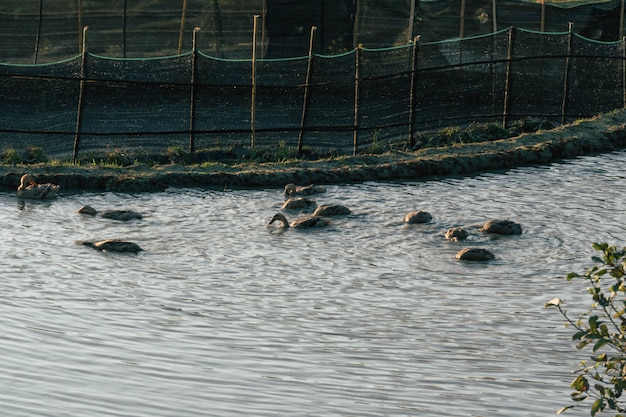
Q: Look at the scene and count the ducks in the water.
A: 11